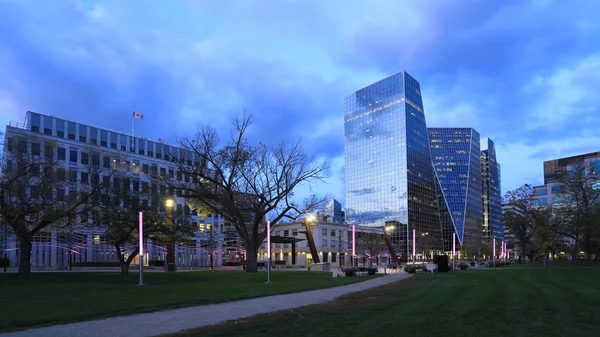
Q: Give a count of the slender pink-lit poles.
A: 8